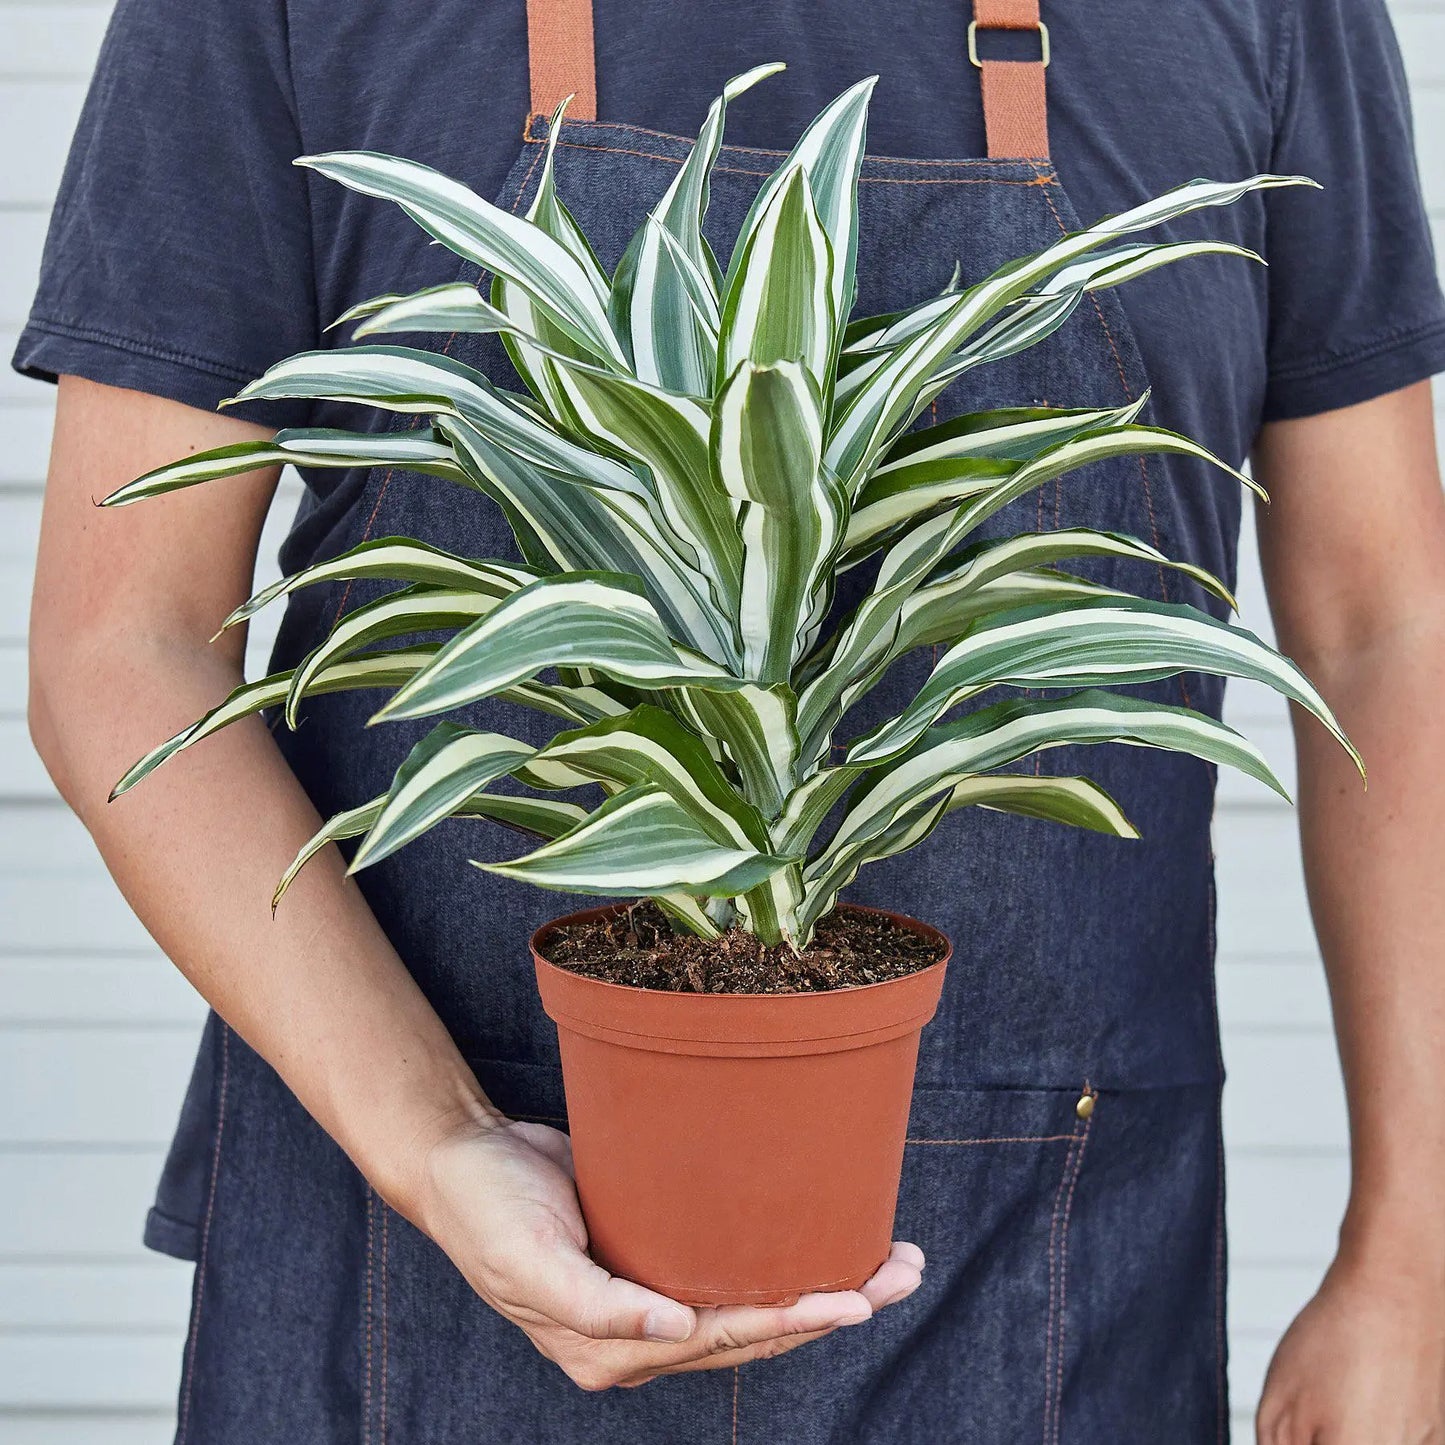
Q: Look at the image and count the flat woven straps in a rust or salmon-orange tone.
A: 2